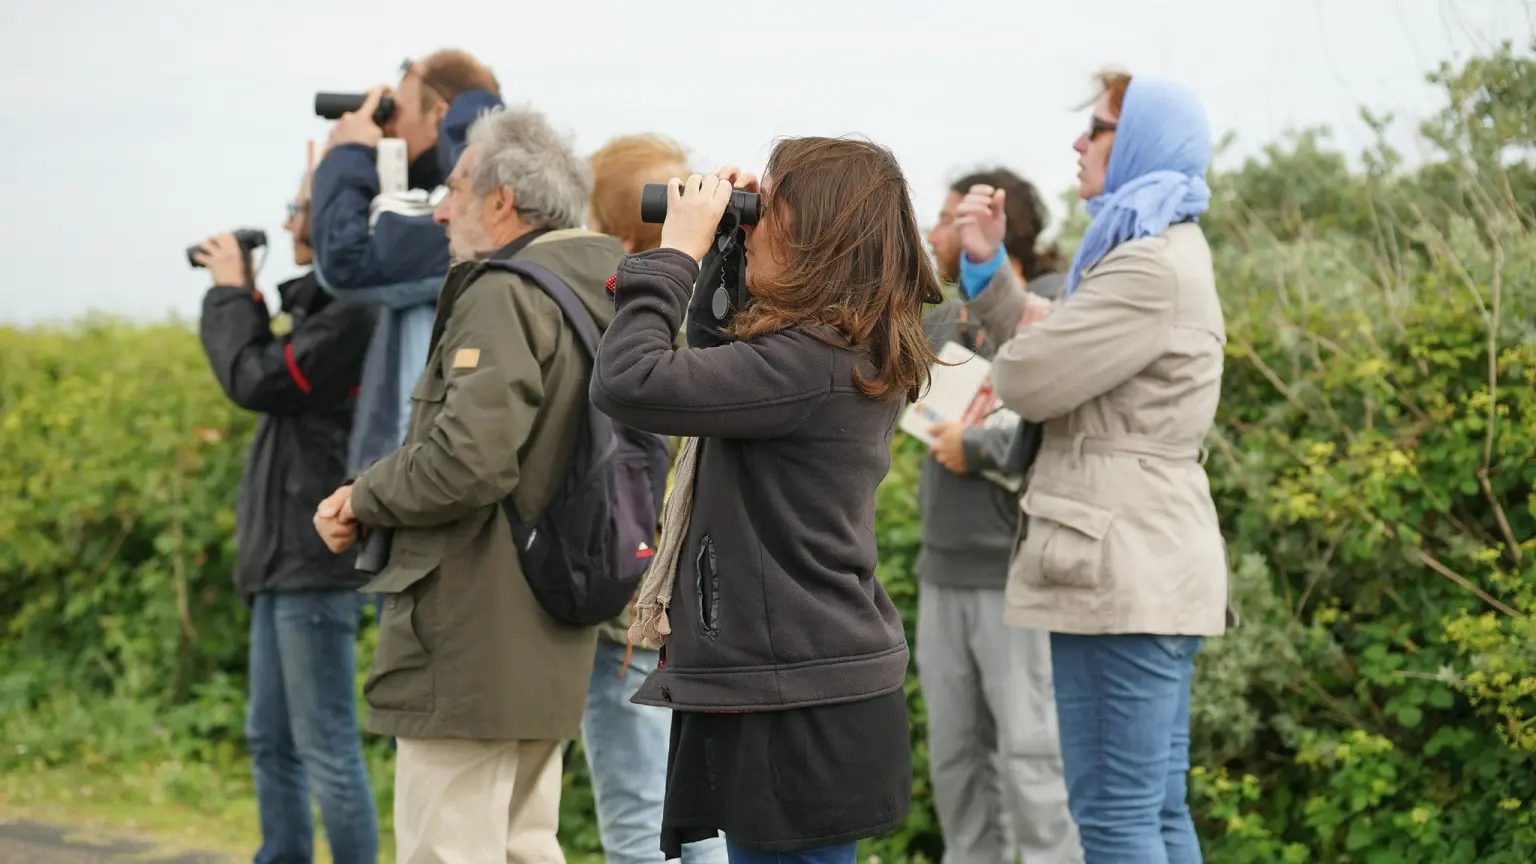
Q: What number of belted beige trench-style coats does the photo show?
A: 1